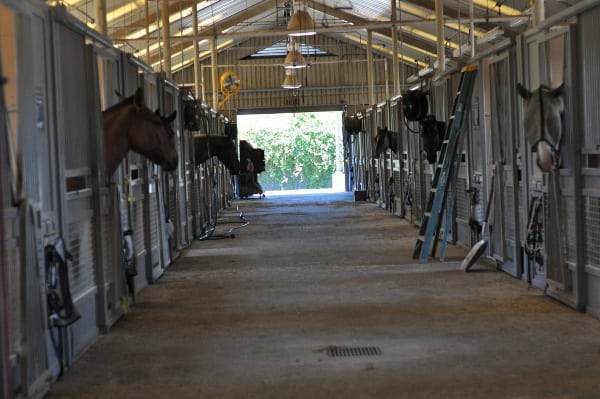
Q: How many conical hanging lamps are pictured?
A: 3